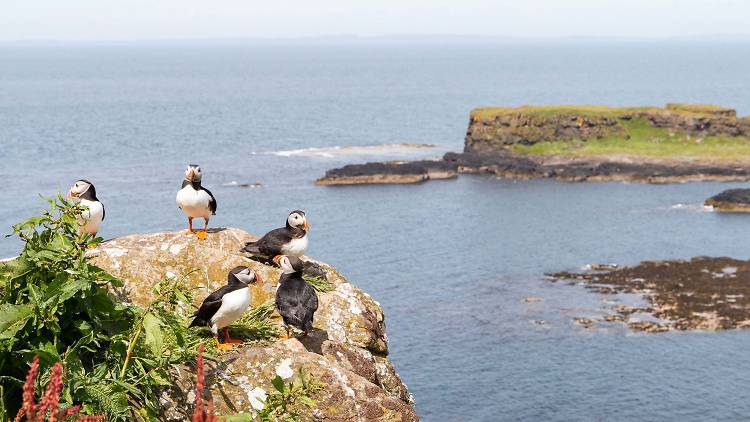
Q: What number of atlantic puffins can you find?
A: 5